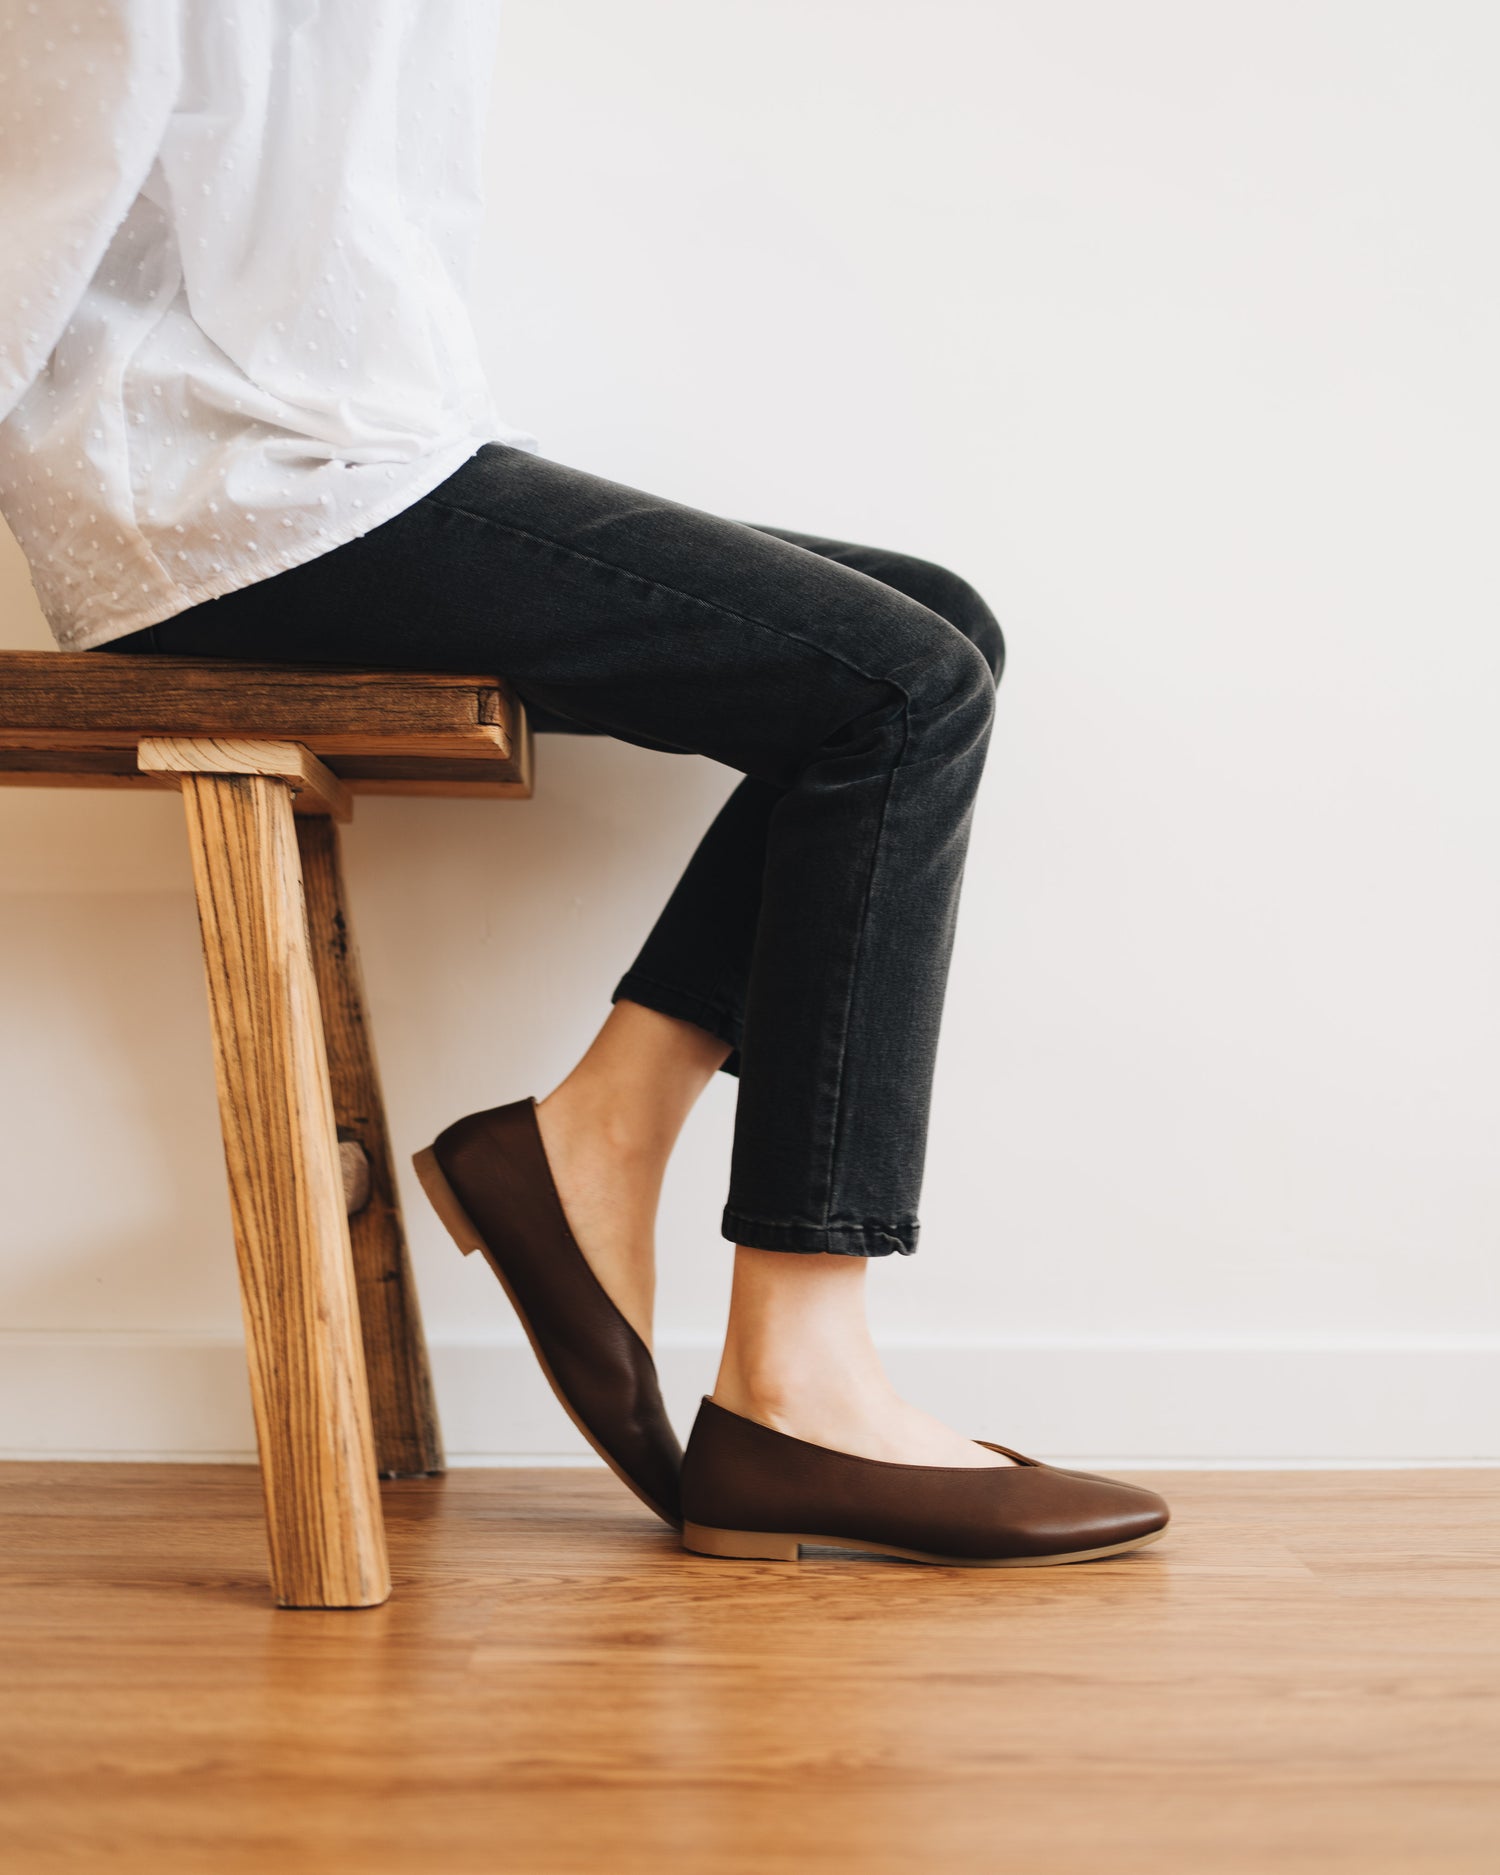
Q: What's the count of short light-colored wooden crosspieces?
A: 1